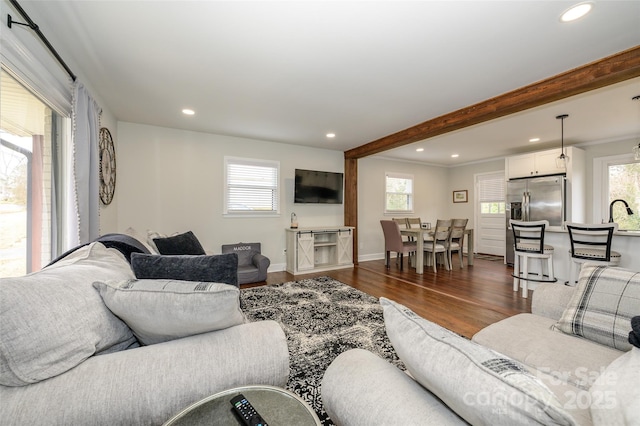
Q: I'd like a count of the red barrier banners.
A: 0